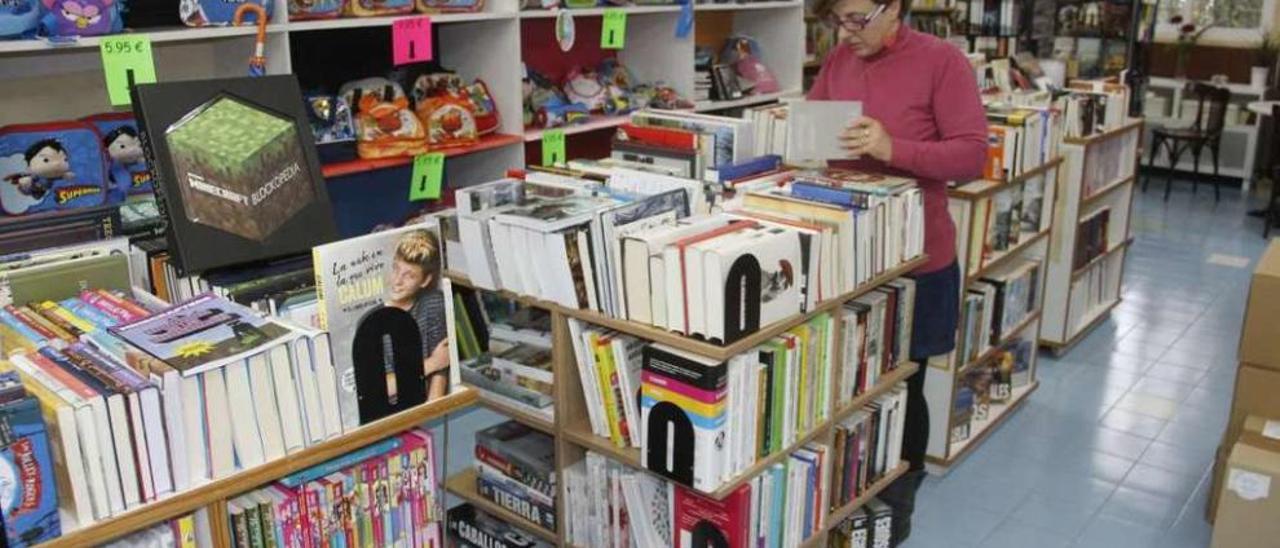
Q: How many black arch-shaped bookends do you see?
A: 4